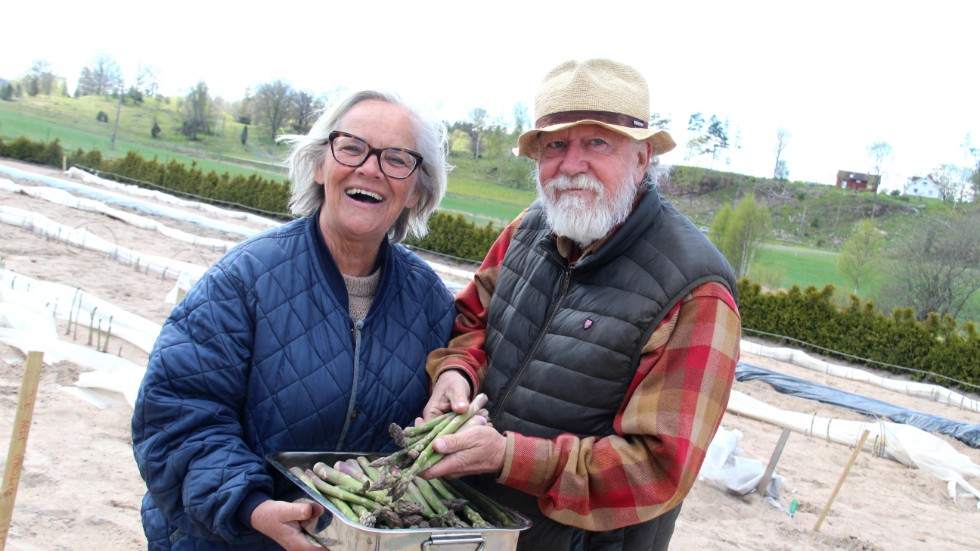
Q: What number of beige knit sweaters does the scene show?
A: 1